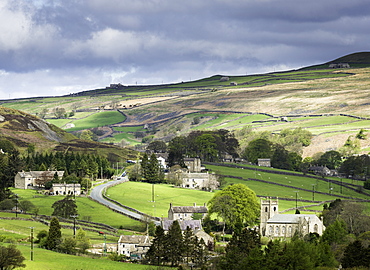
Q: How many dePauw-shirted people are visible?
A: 0